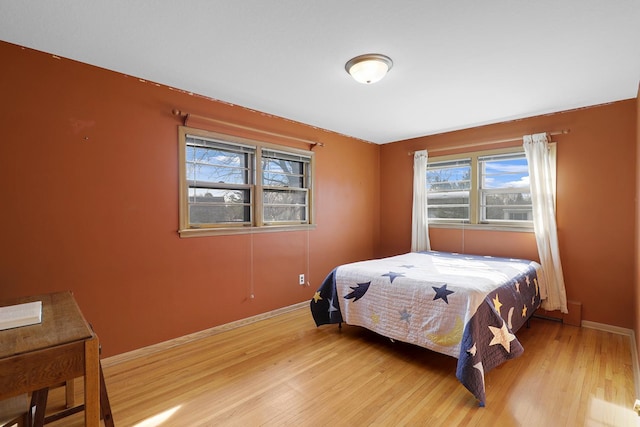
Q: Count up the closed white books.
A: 1